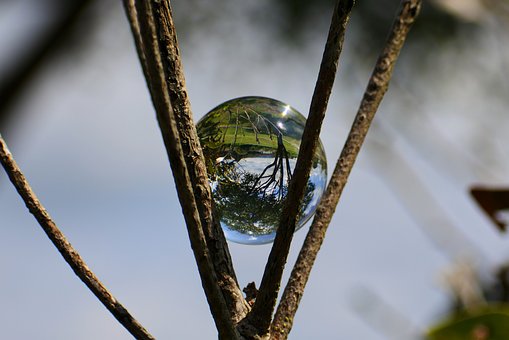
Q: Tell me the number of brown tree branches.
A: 5